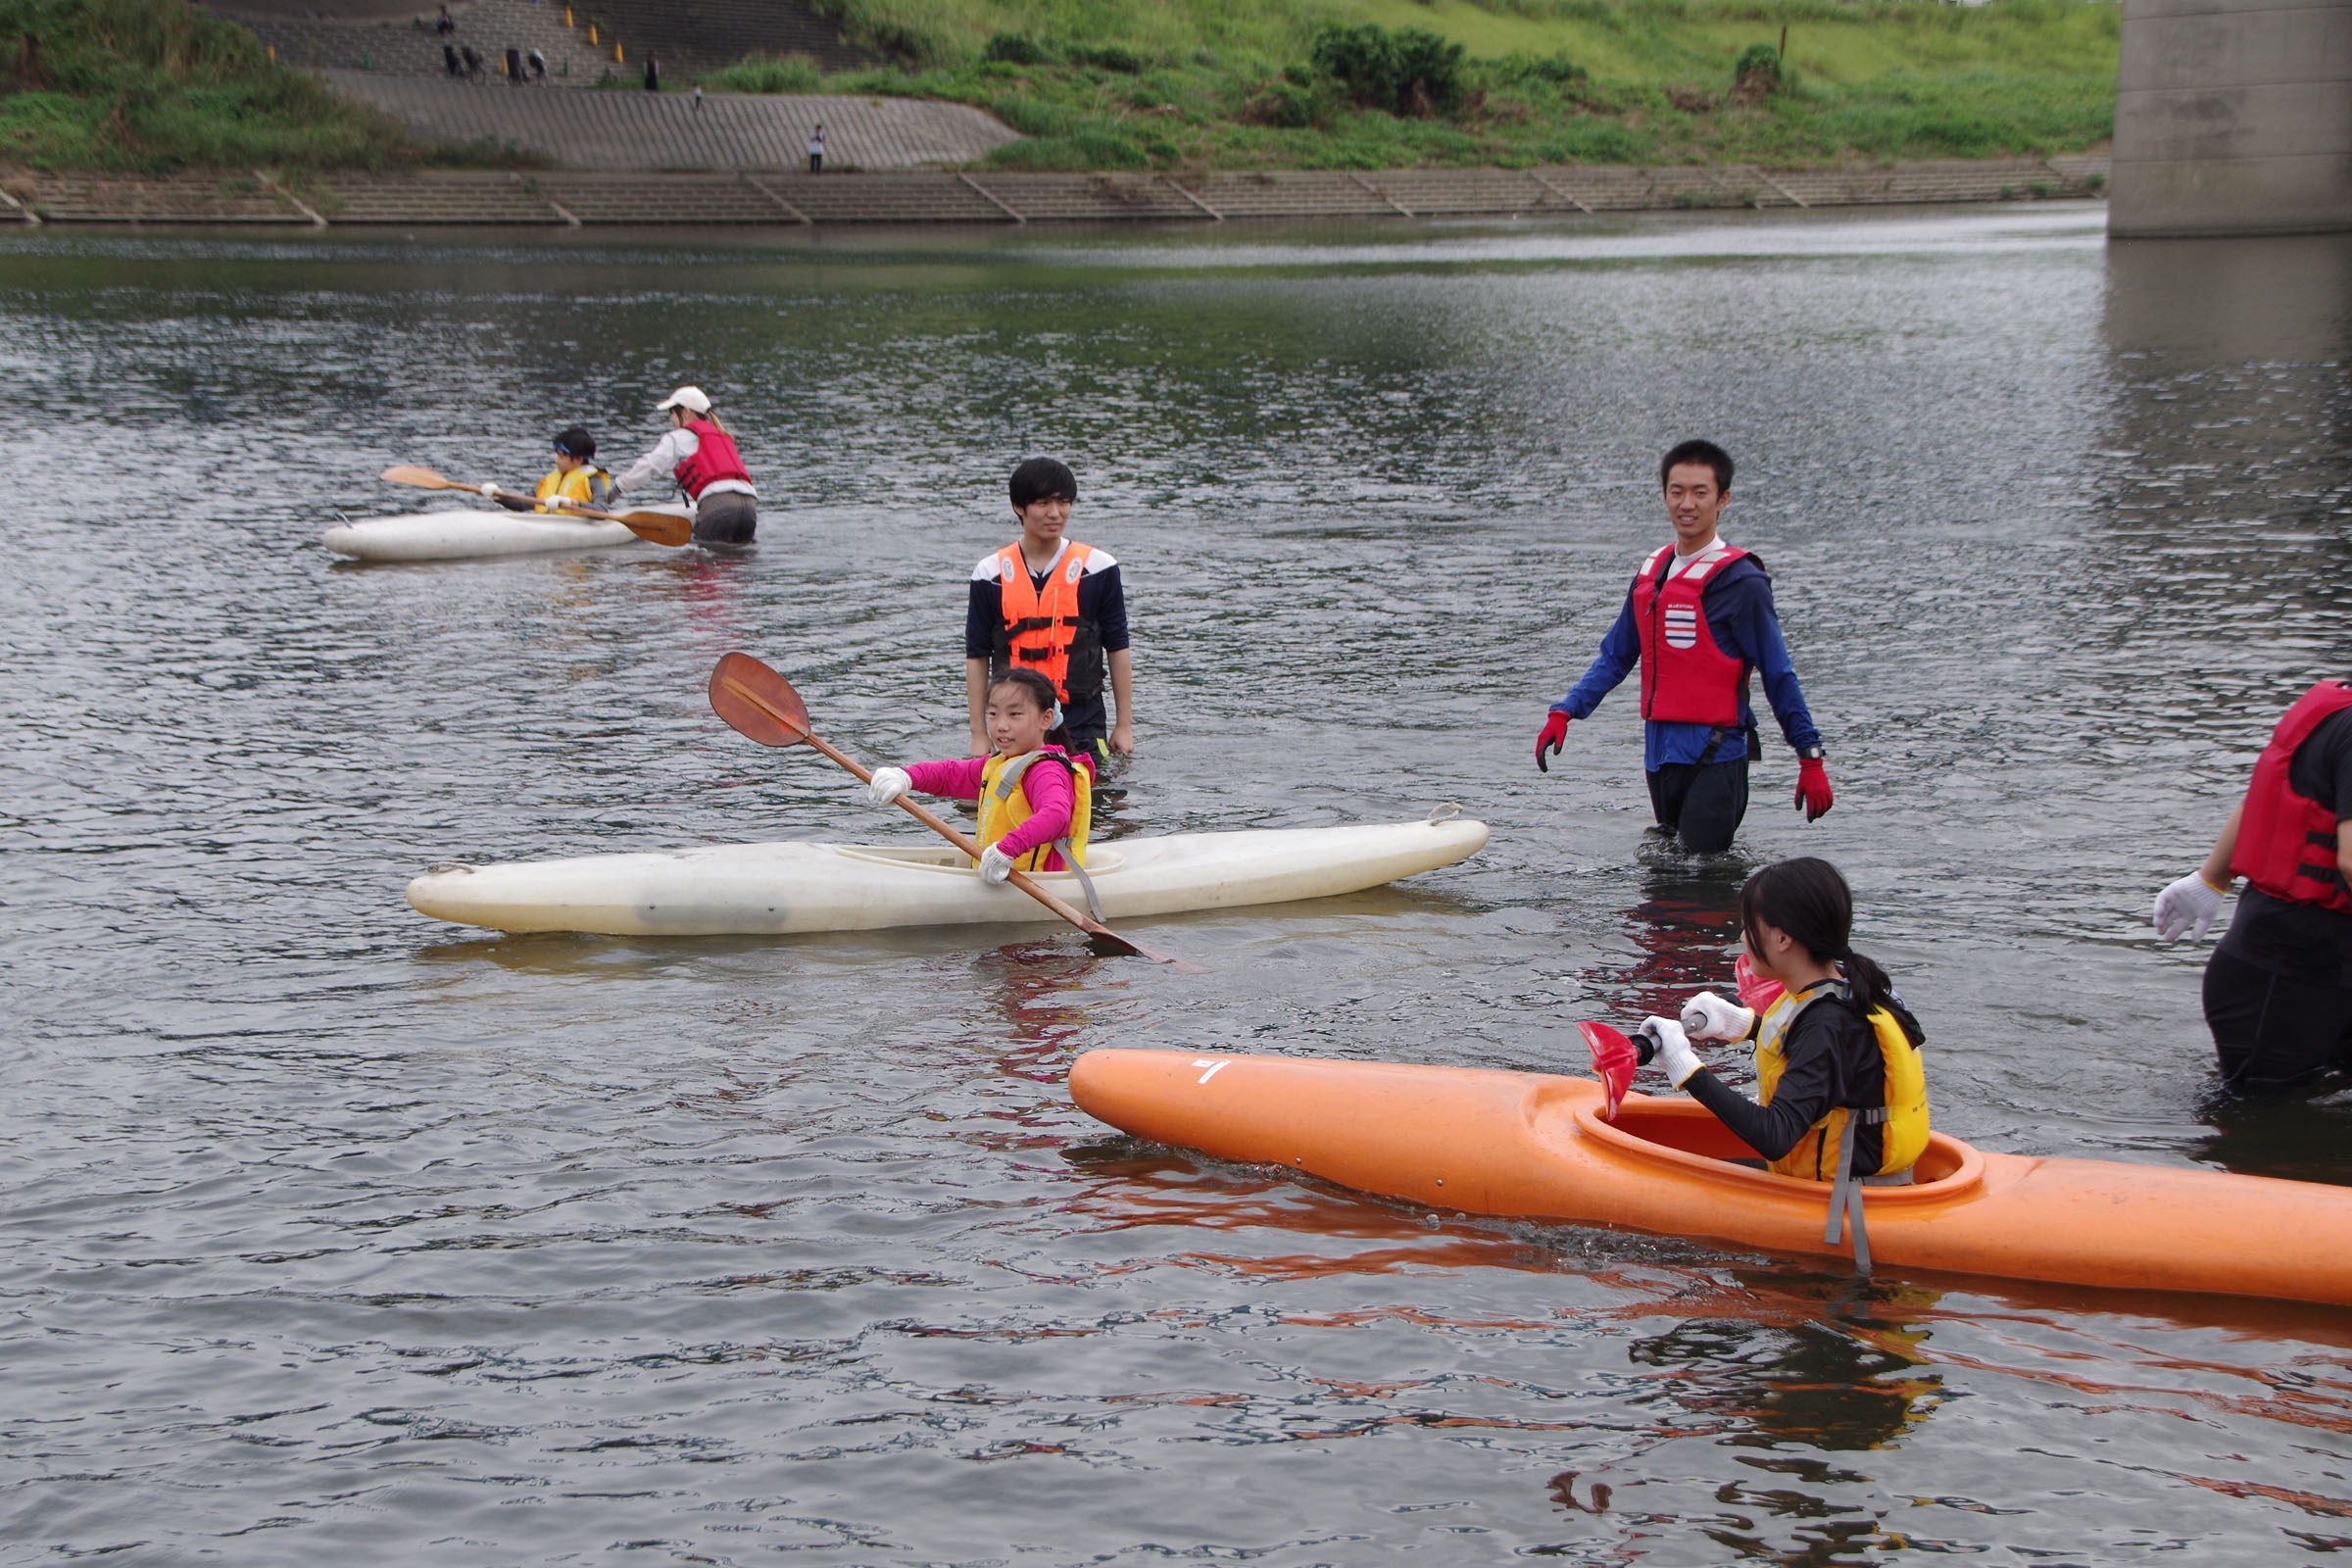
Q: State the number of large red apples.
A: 0